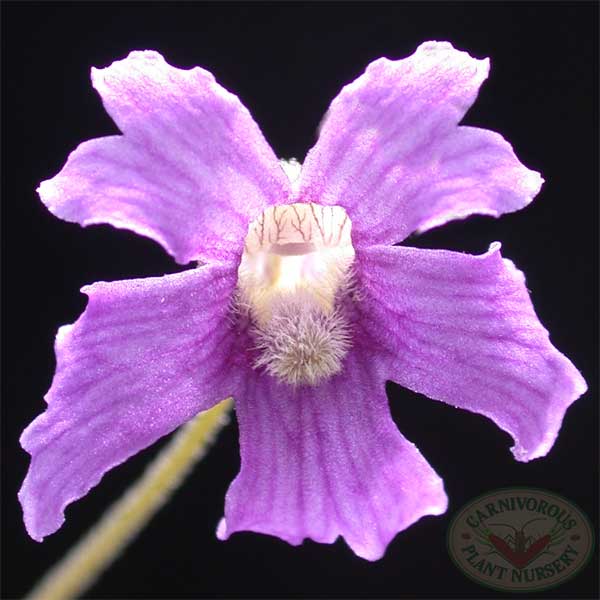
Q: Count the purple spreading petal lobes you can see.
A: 5